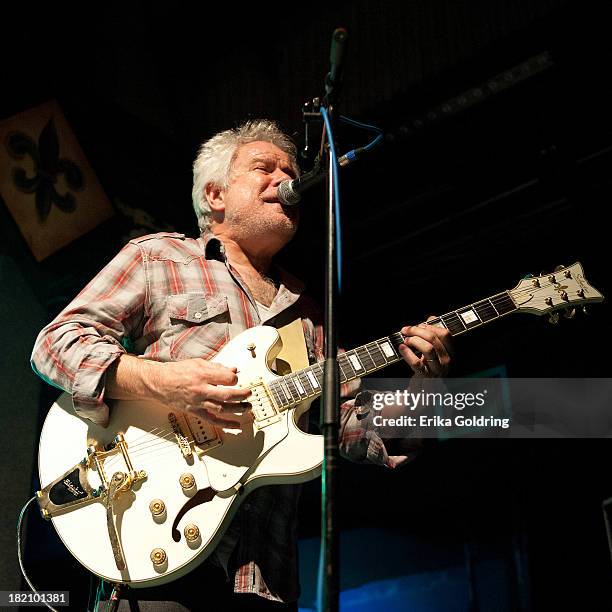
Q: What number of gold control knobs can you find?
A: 4